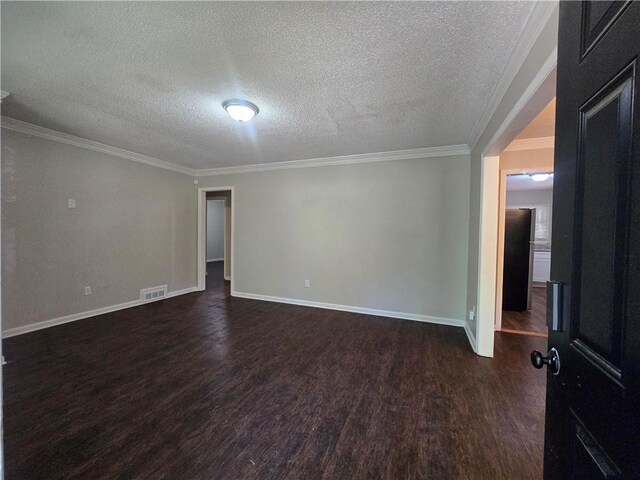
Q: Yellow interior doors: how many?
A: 0